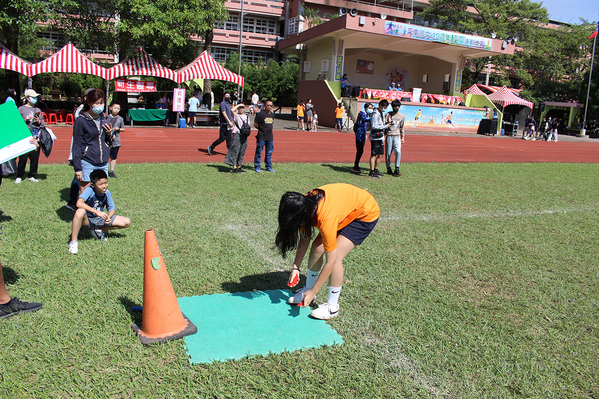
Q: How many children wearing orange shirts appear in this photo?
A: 3